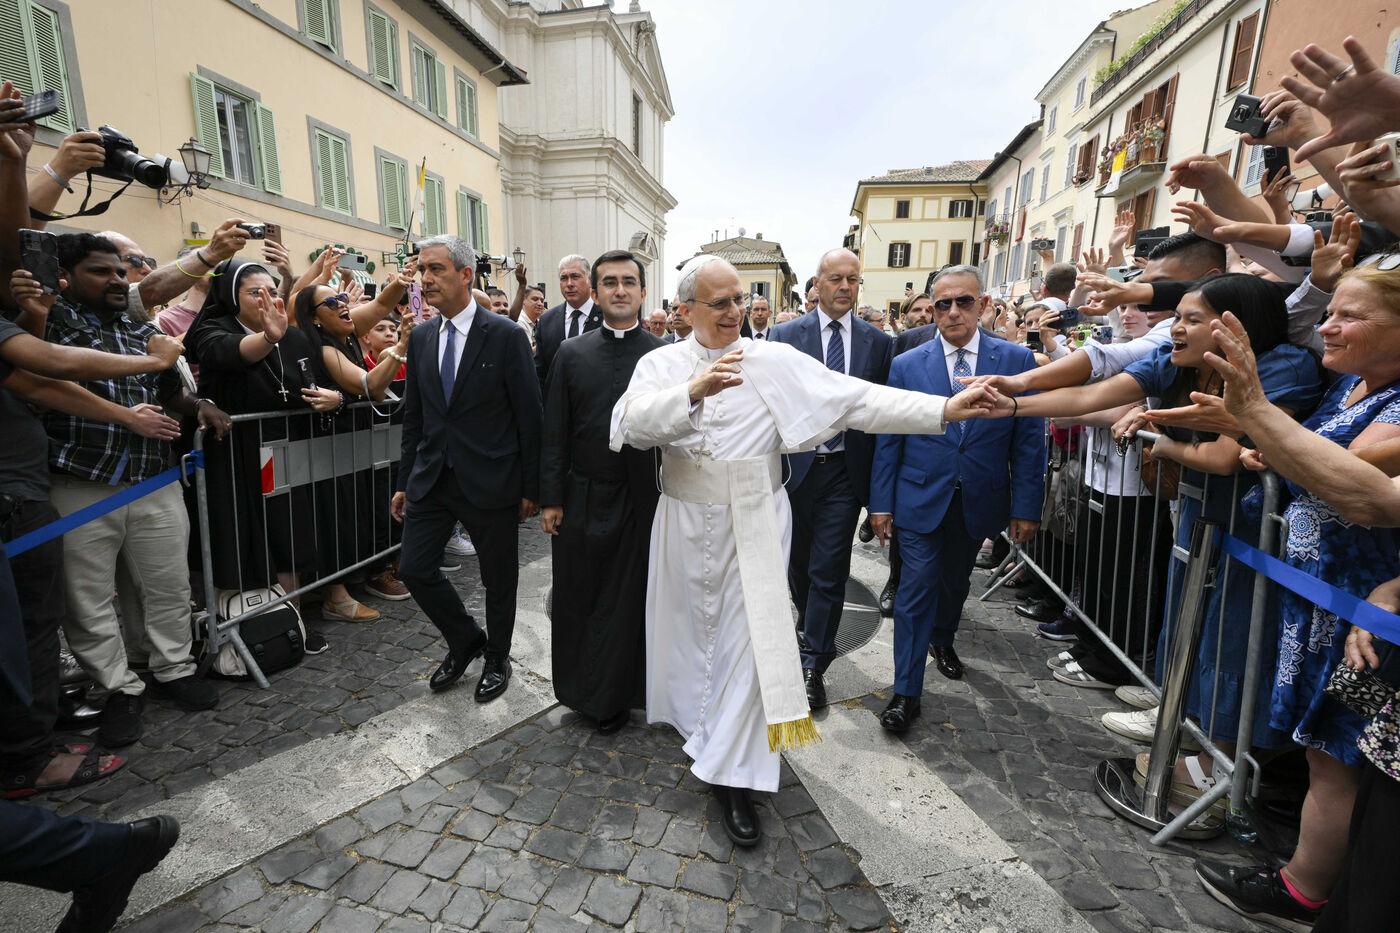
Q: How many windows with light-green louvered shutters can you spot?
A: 10